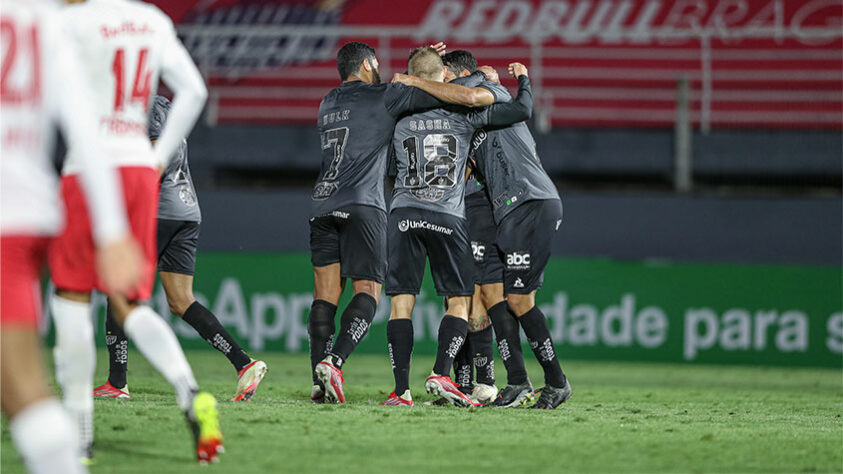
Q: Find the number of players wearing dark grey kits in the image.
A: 5